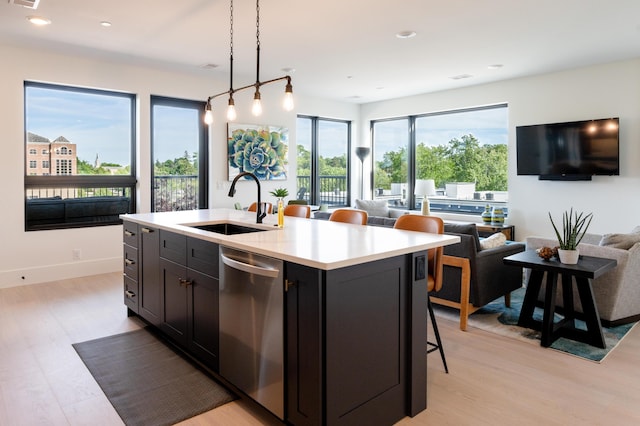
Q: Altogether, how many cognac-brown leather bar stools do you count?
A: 4